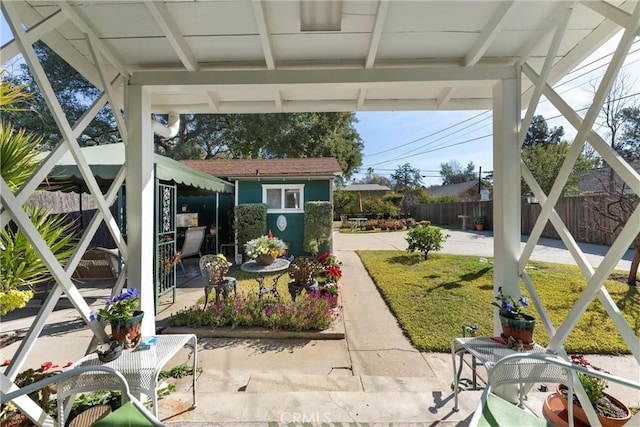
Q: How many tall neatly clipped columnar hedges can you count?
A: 2